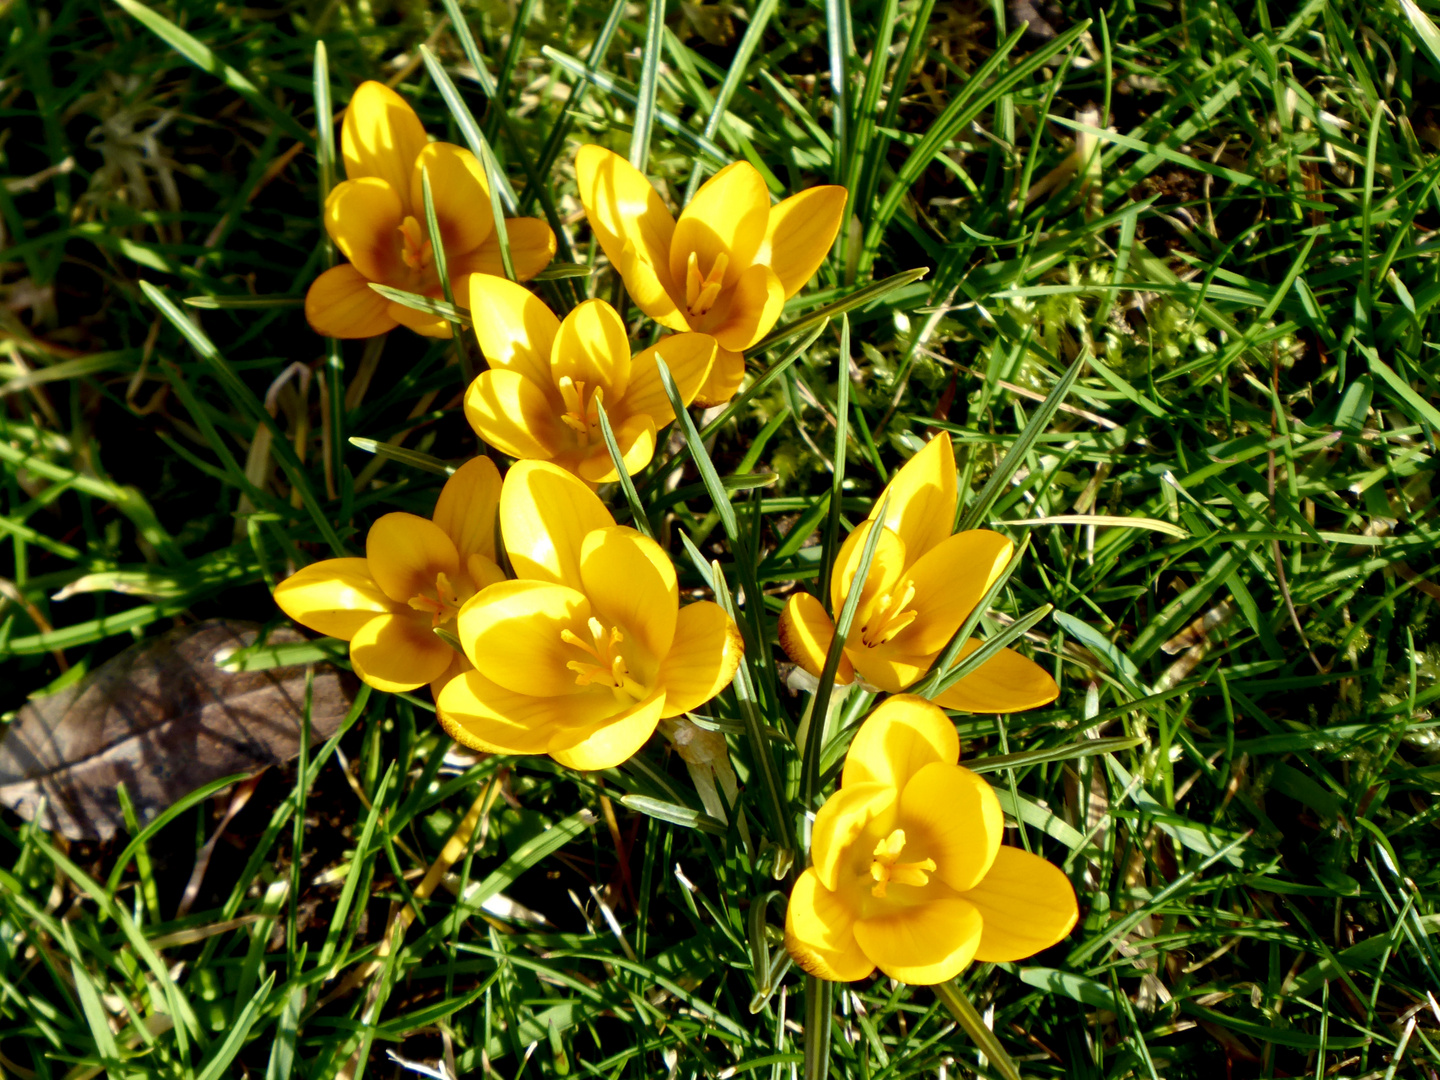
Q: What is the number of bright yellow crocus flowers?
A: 7